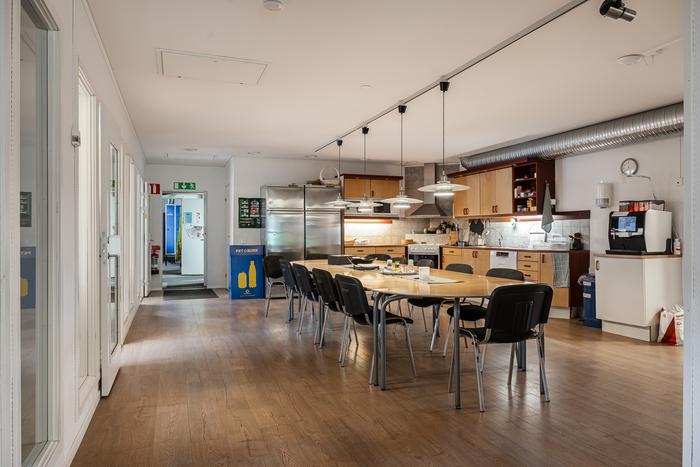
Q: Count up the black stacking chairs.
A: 11